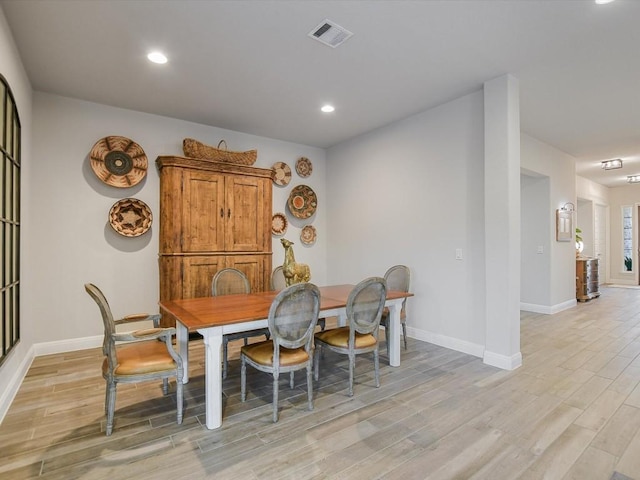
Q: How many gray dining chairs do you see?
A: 6